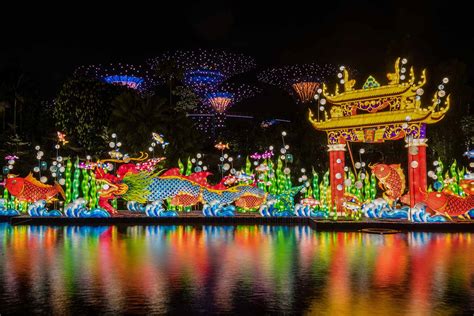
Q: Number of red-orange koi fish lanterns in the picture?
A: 3